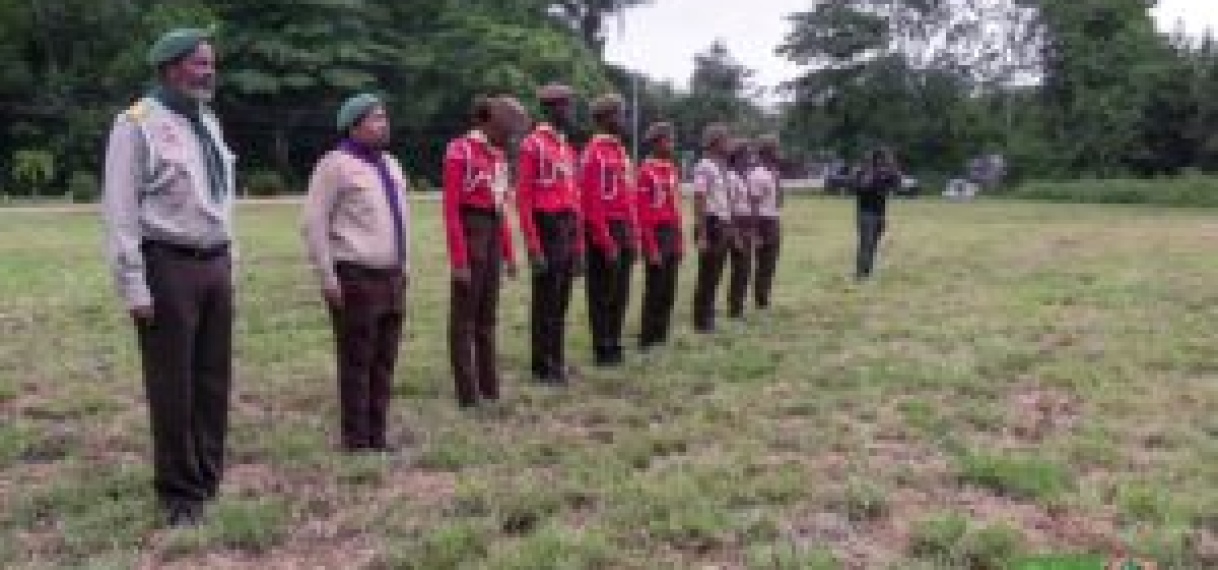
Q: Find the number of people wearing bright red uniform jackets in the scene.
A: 4